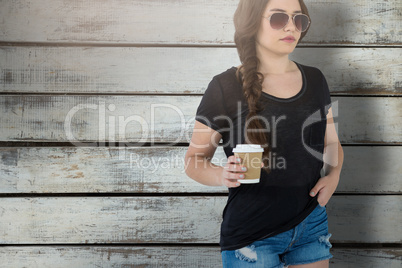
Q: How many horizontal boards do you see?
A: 6